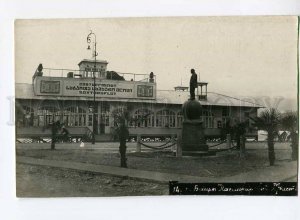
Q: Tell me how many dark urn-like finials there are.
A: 2